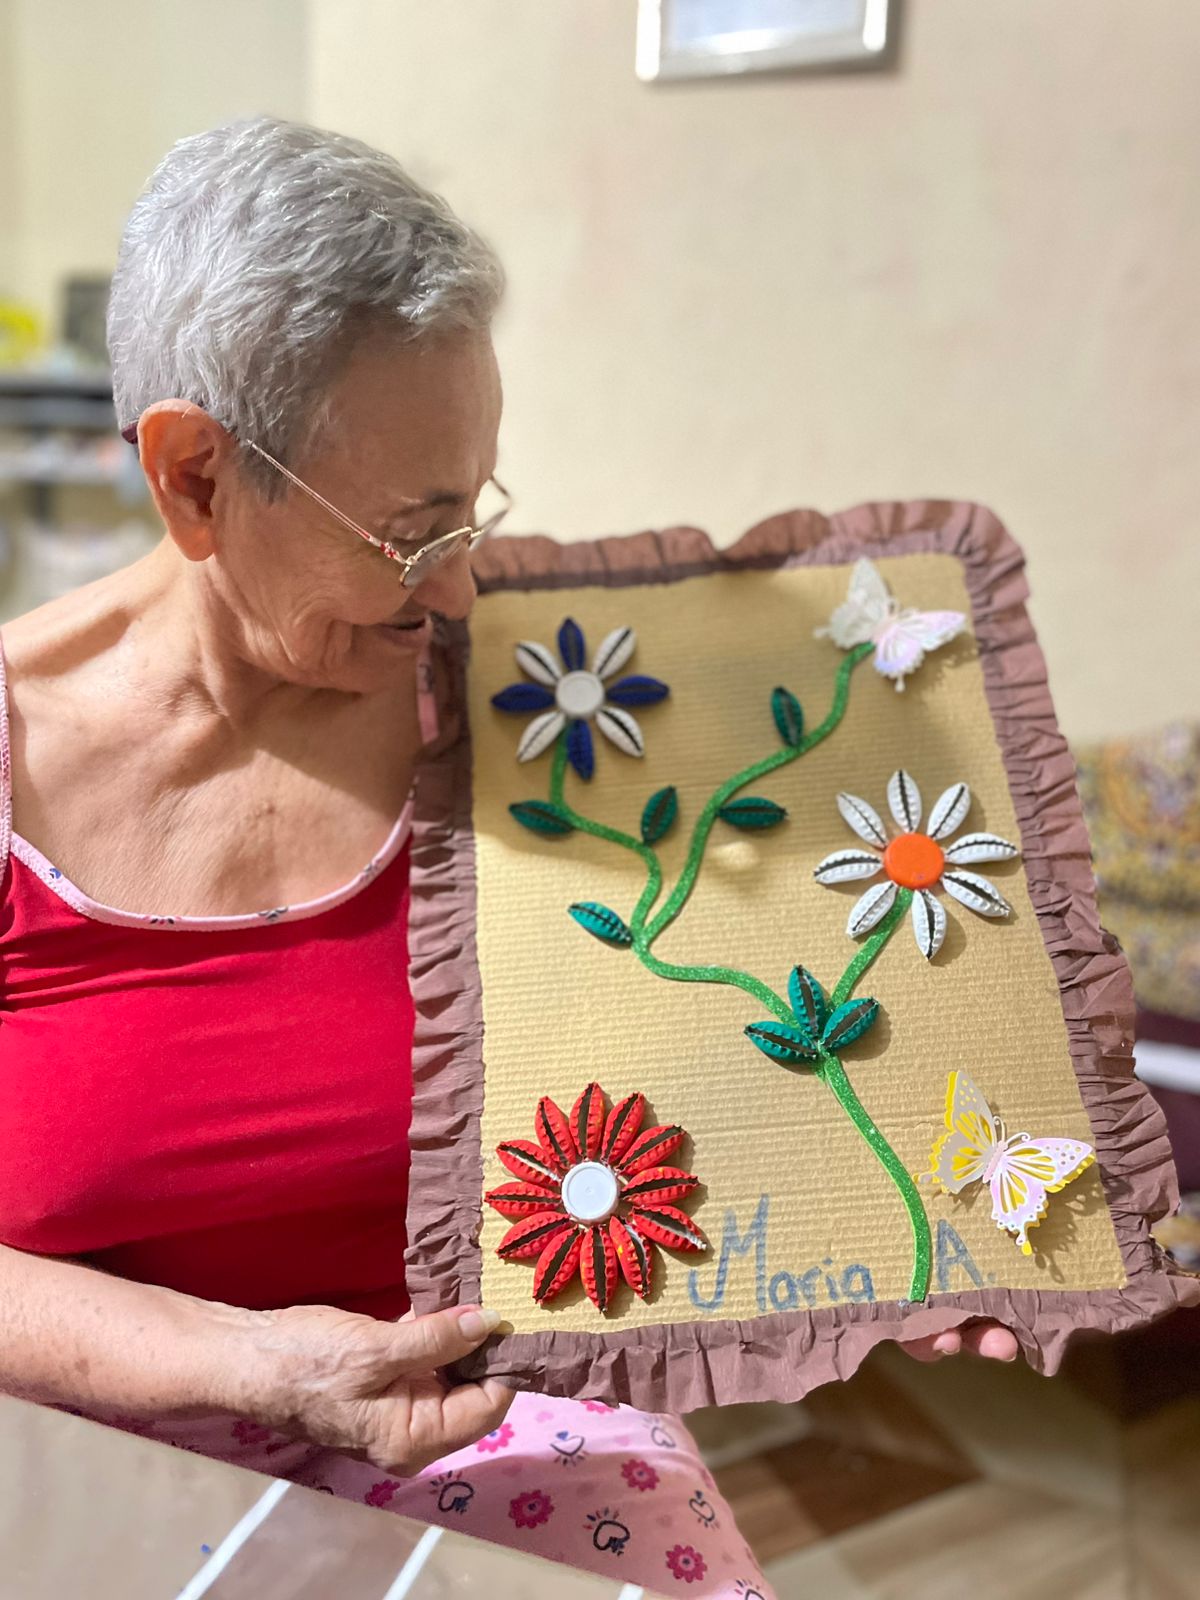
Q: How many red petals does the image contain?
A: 12